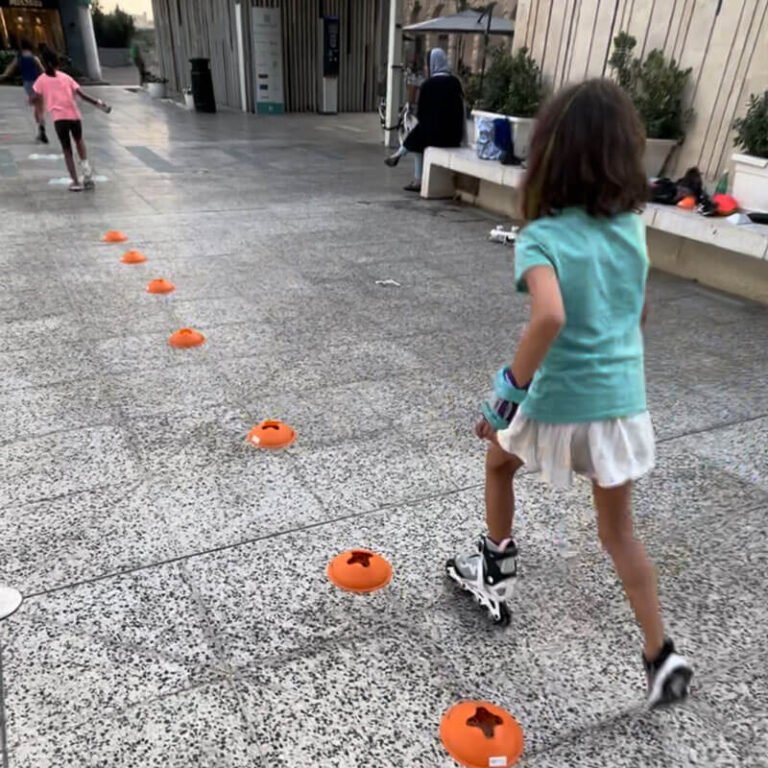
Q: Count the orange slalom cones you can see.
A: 7